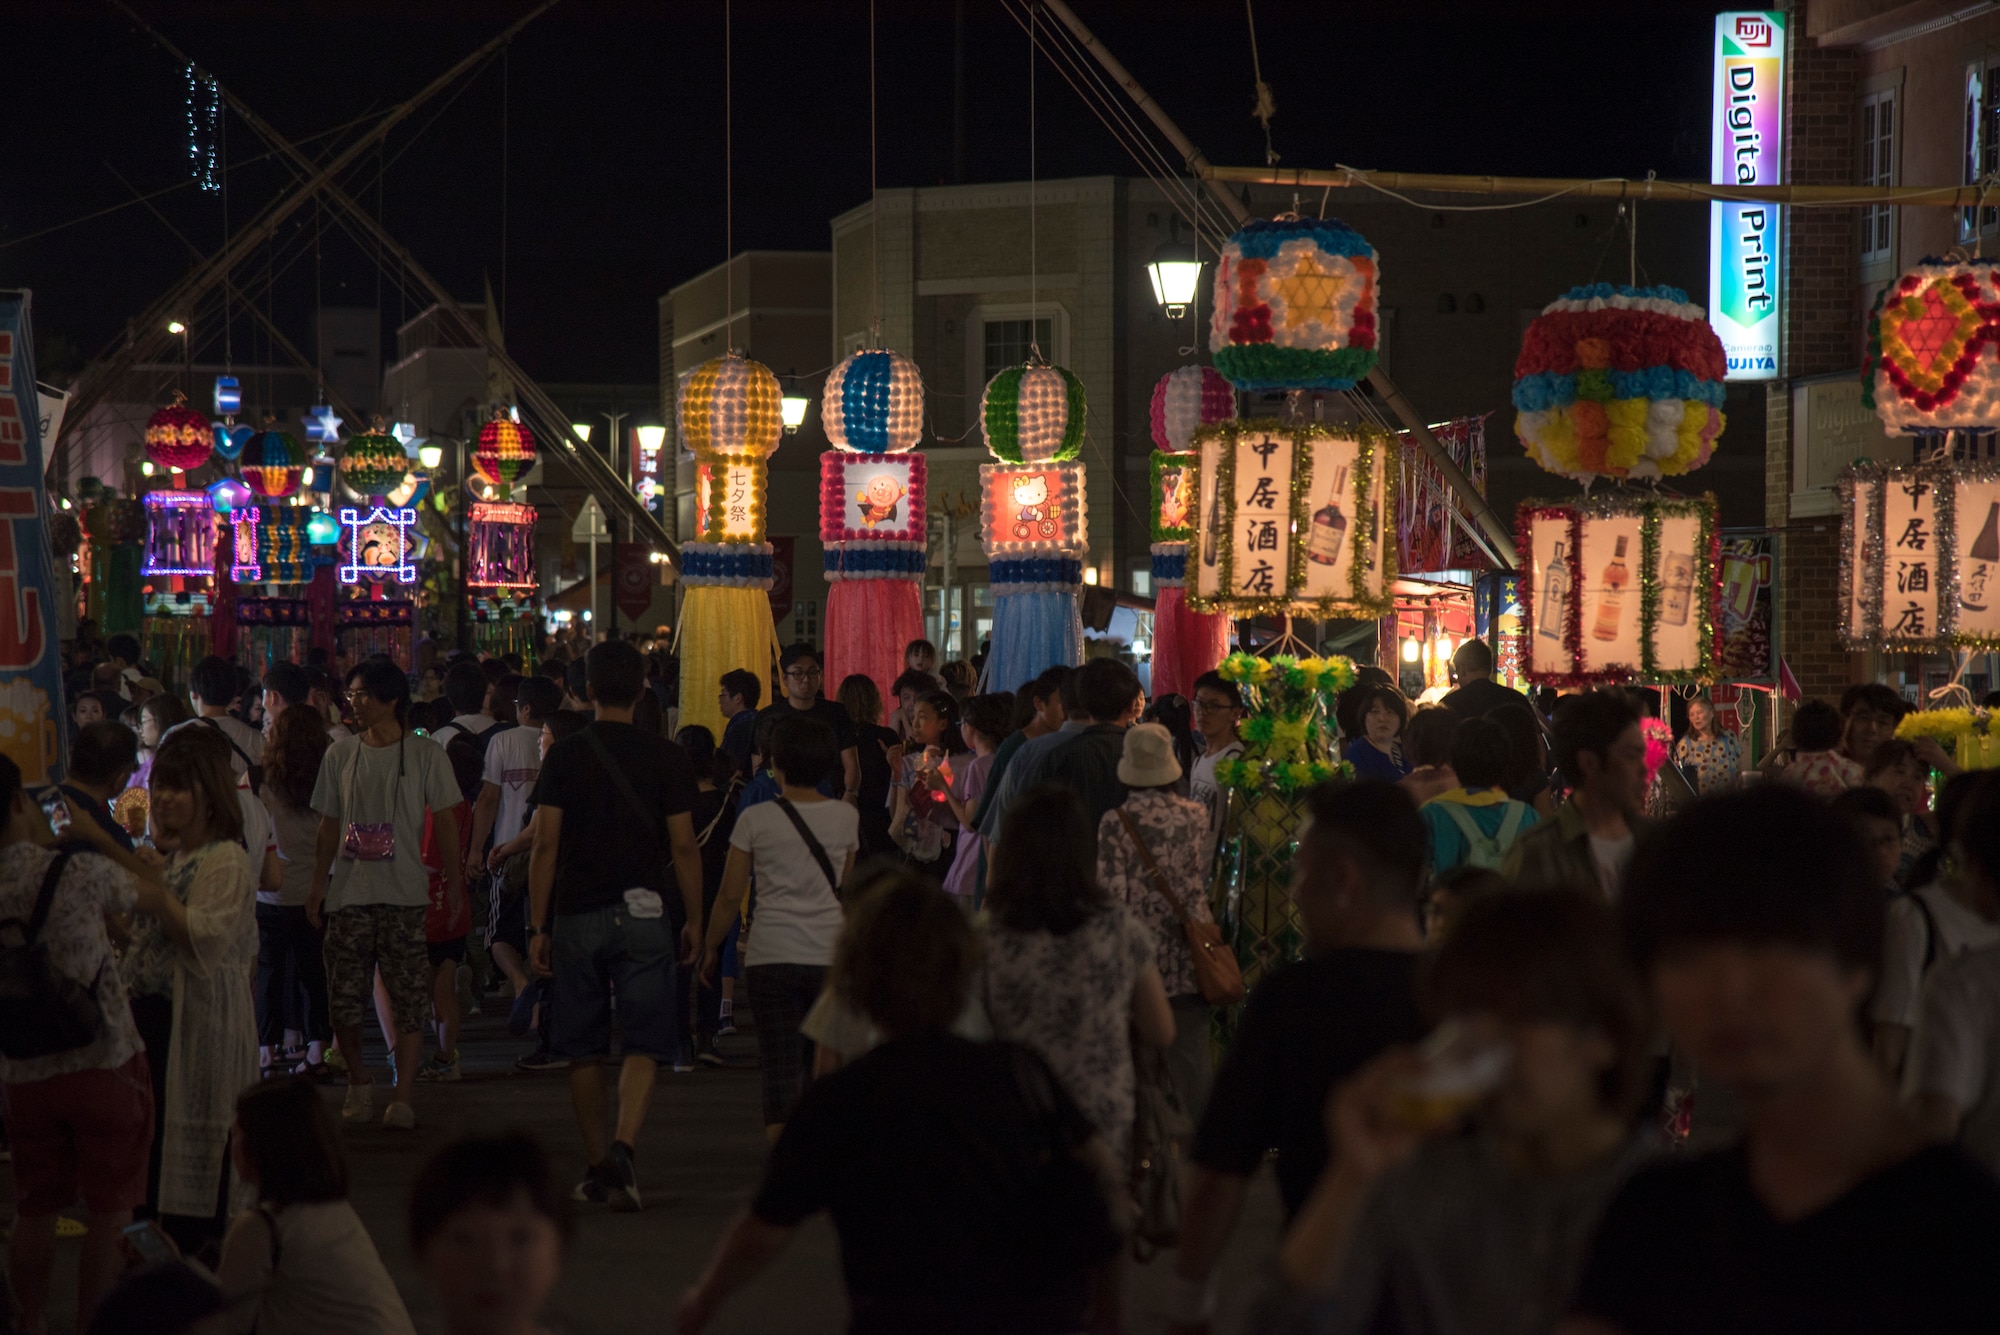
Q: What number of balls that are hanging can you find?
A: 11